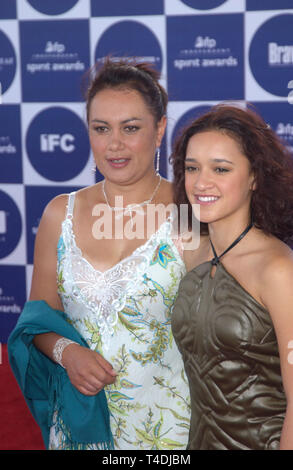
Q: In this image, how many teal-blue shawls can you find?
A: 1